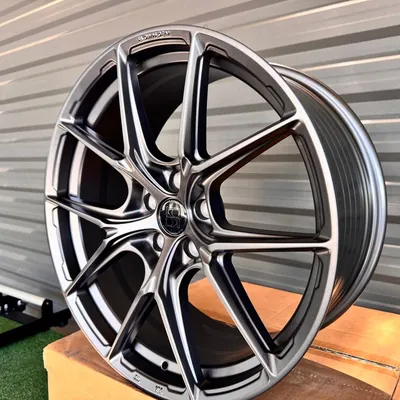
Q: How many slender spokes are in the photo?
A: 10